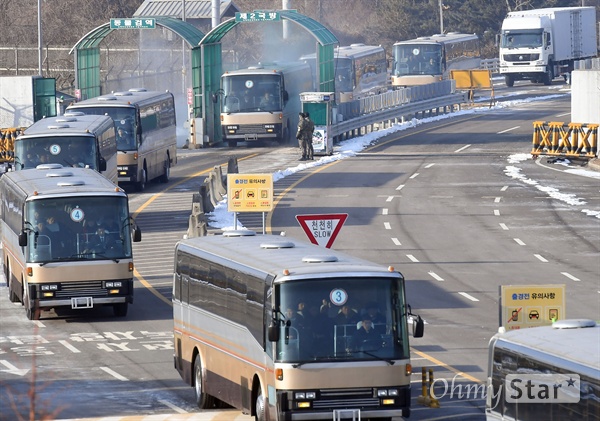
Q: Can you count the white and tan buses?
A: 8